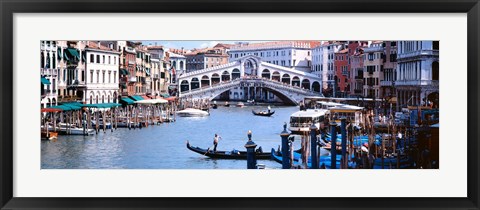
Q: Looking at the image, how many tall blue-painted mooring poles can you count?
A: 5